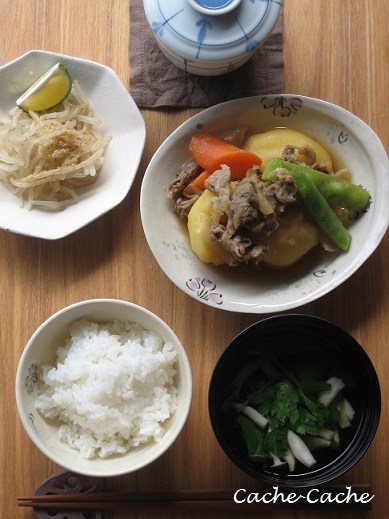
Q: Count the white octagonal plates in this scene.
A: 1